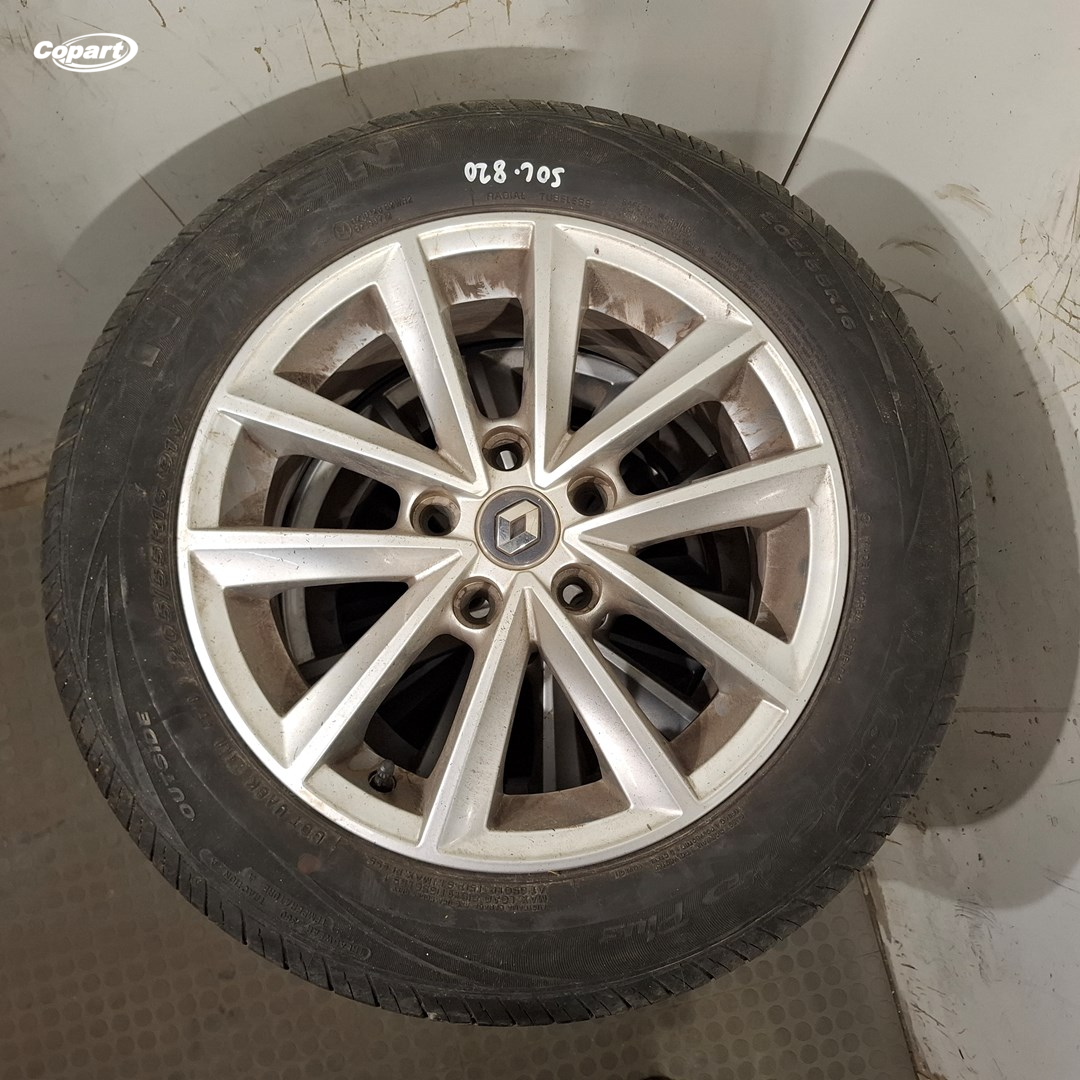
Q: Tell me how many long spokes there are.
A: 10